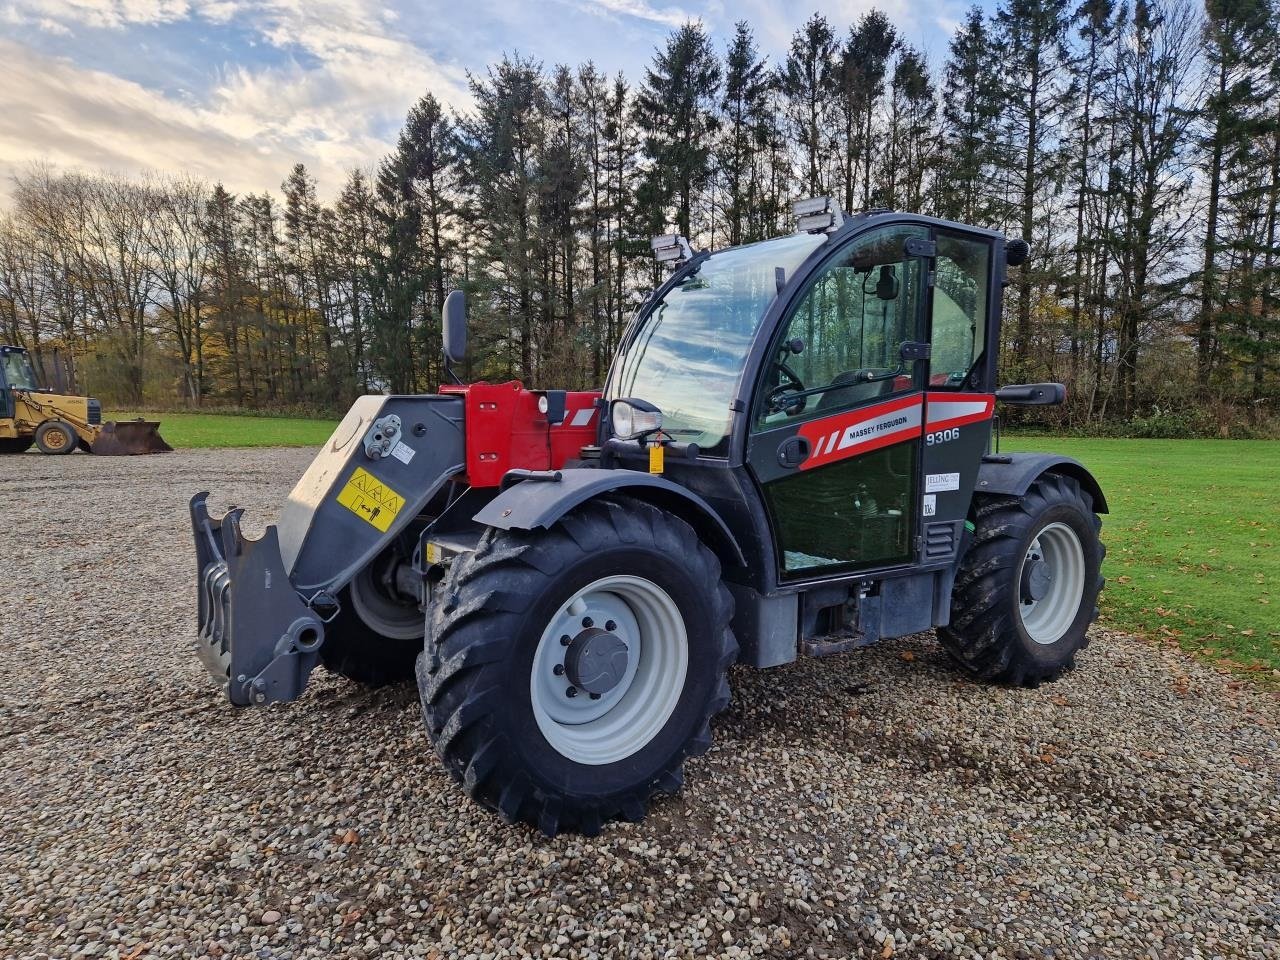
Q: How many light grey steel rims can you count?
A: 3